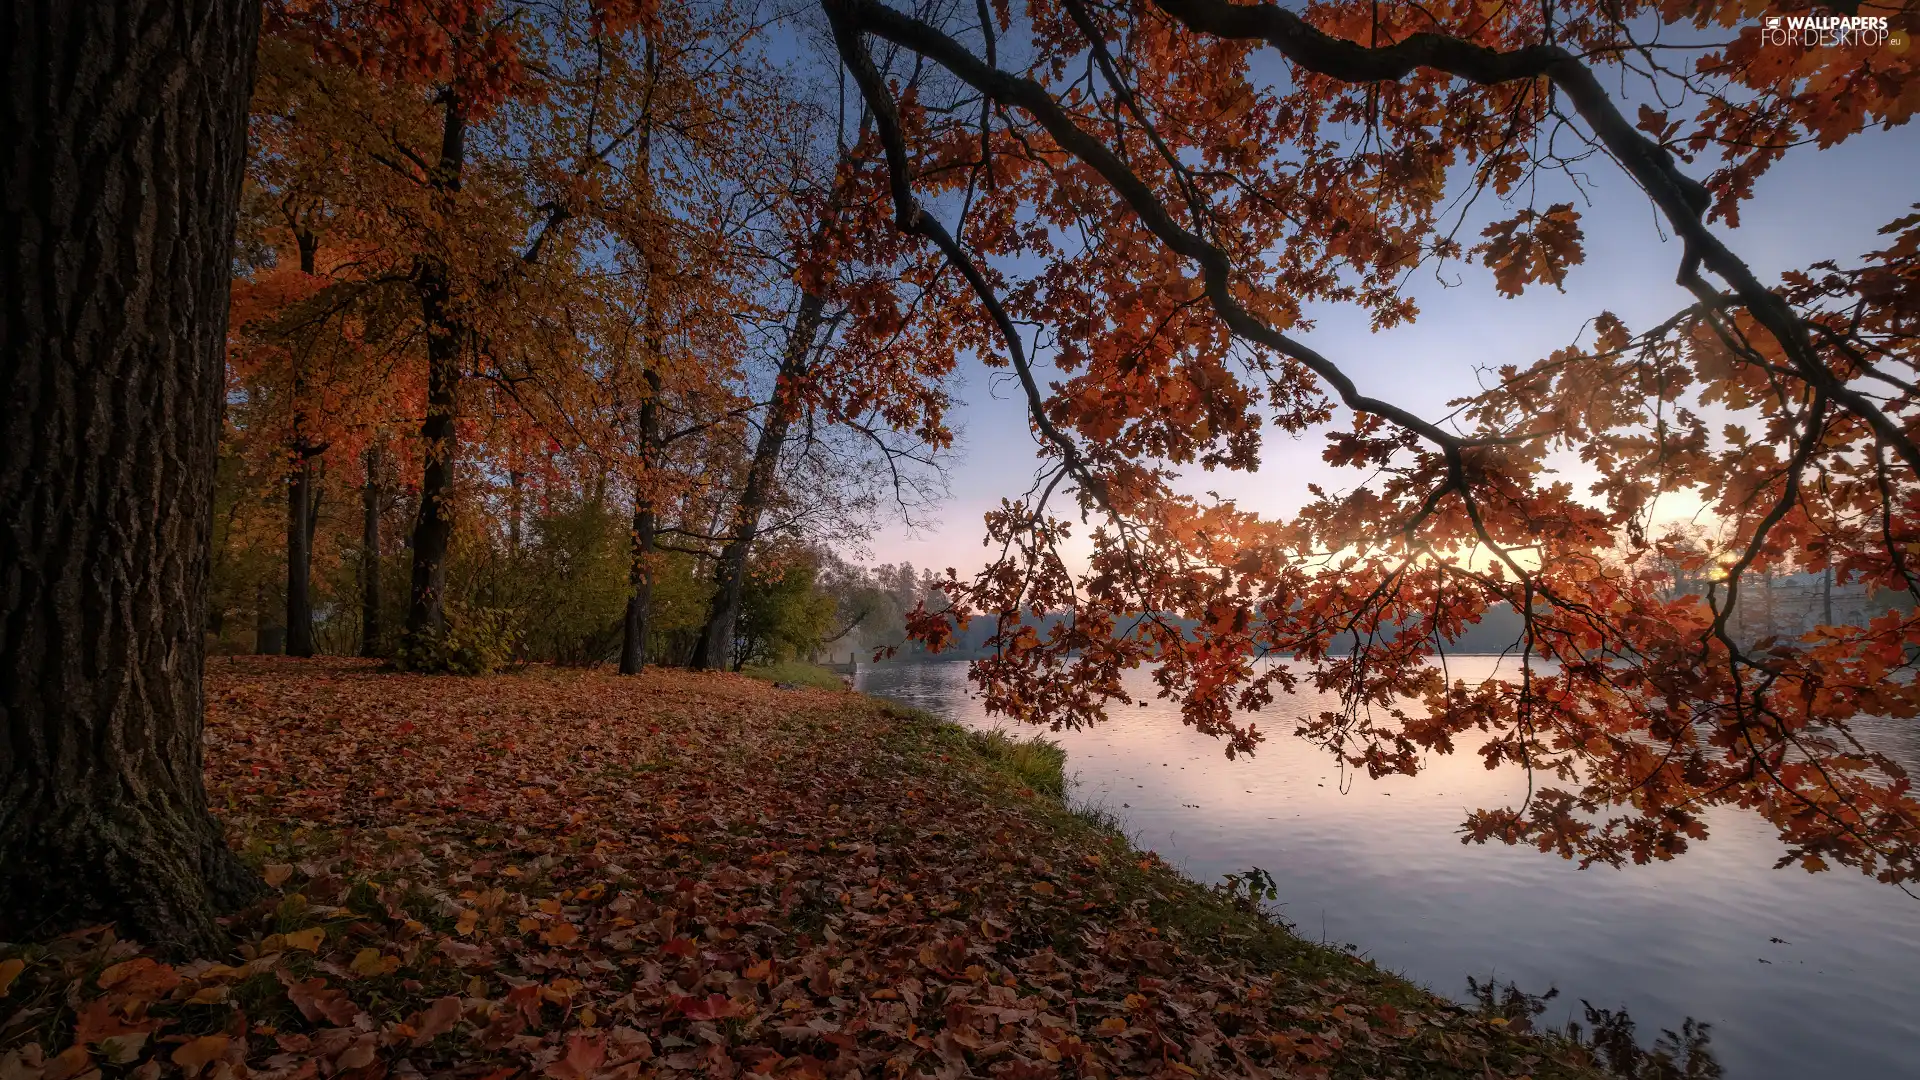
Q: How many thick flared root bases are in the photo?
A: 1